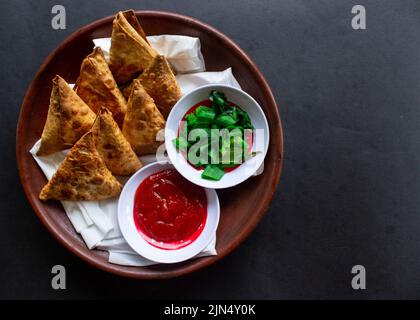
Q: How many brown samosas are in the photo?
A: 7